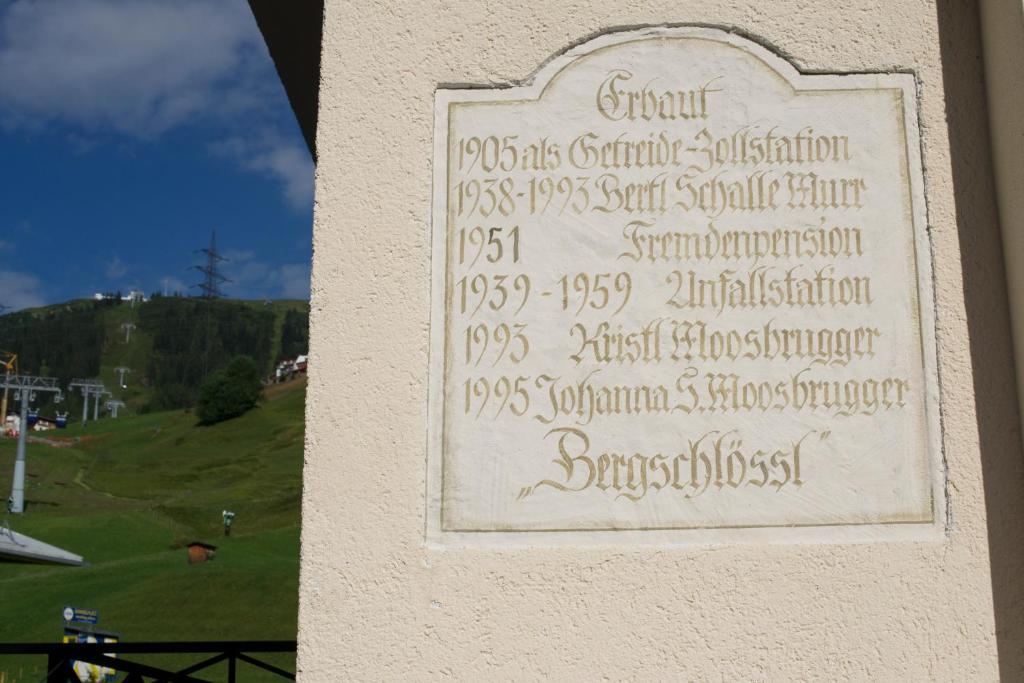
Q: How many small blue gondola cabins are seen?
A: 2